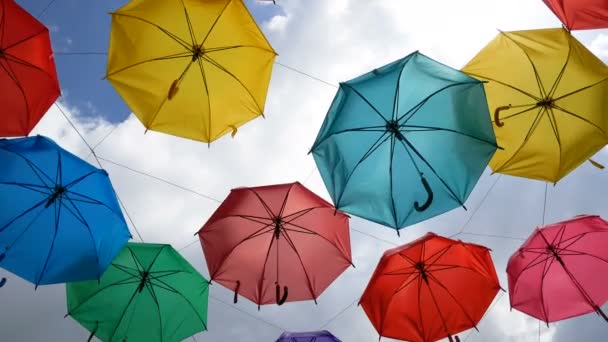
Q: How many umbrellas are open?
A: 11